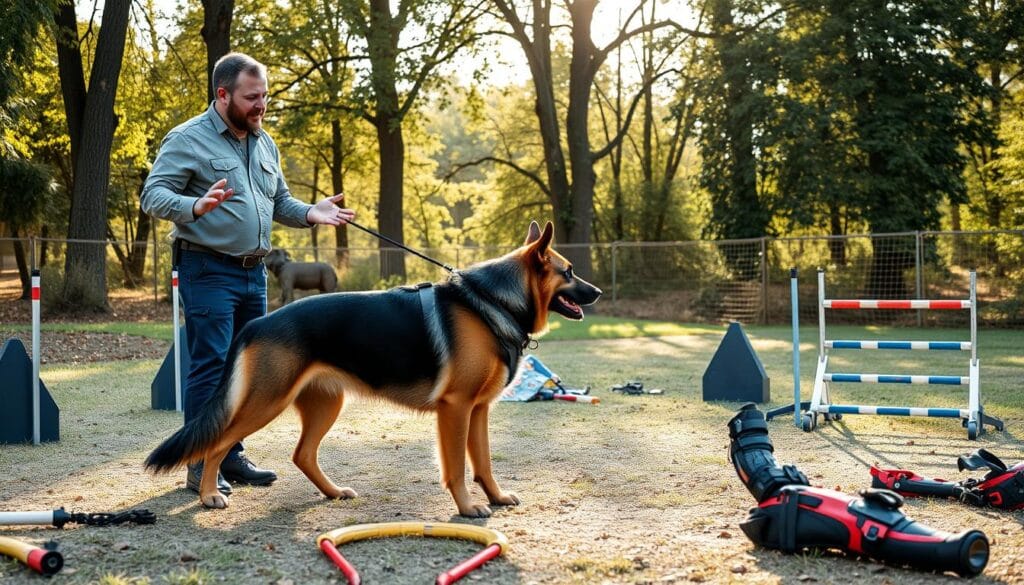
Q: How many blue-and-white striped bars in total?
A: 3